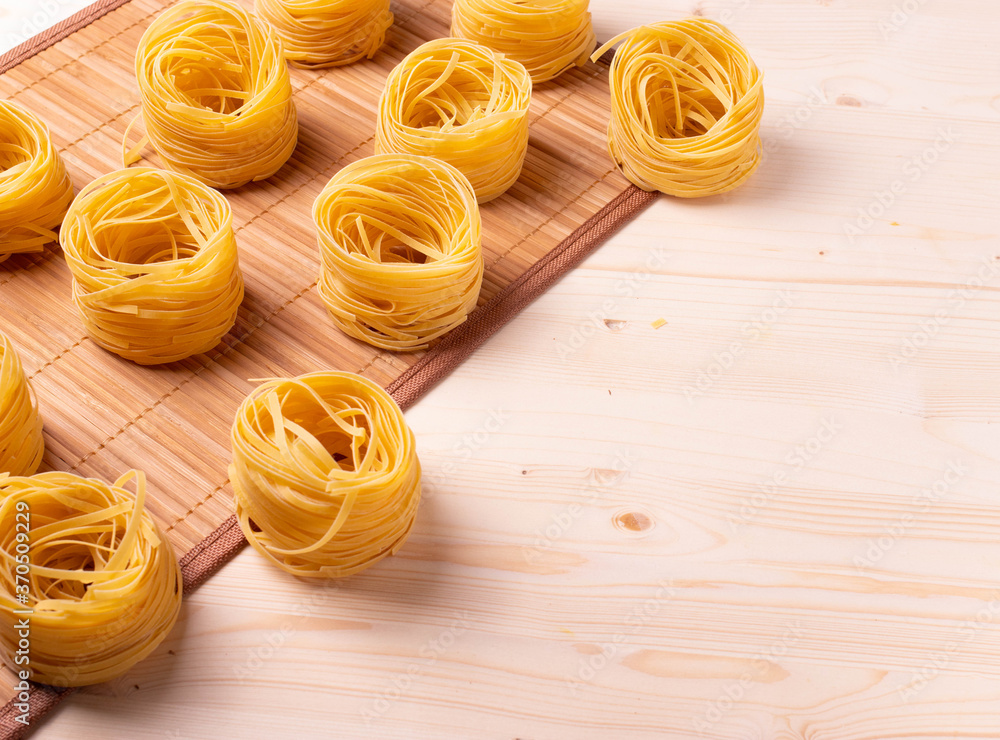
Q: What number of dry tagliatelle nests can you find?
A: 11